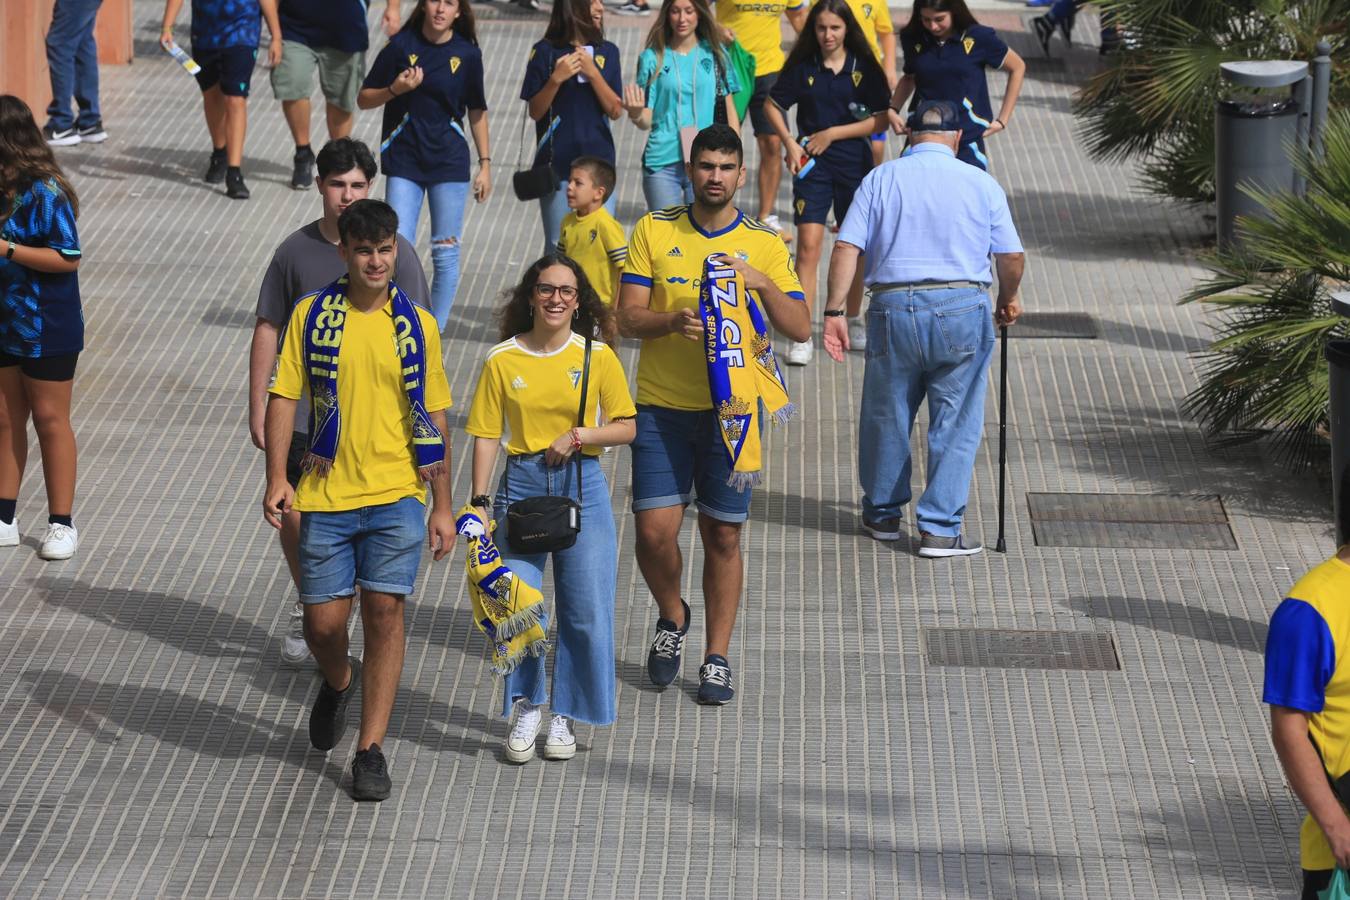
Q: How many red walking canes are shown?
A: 0